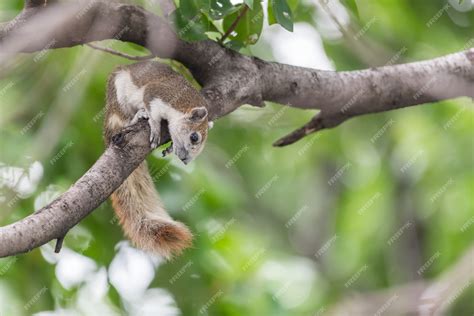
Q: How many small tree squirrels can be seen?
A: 1